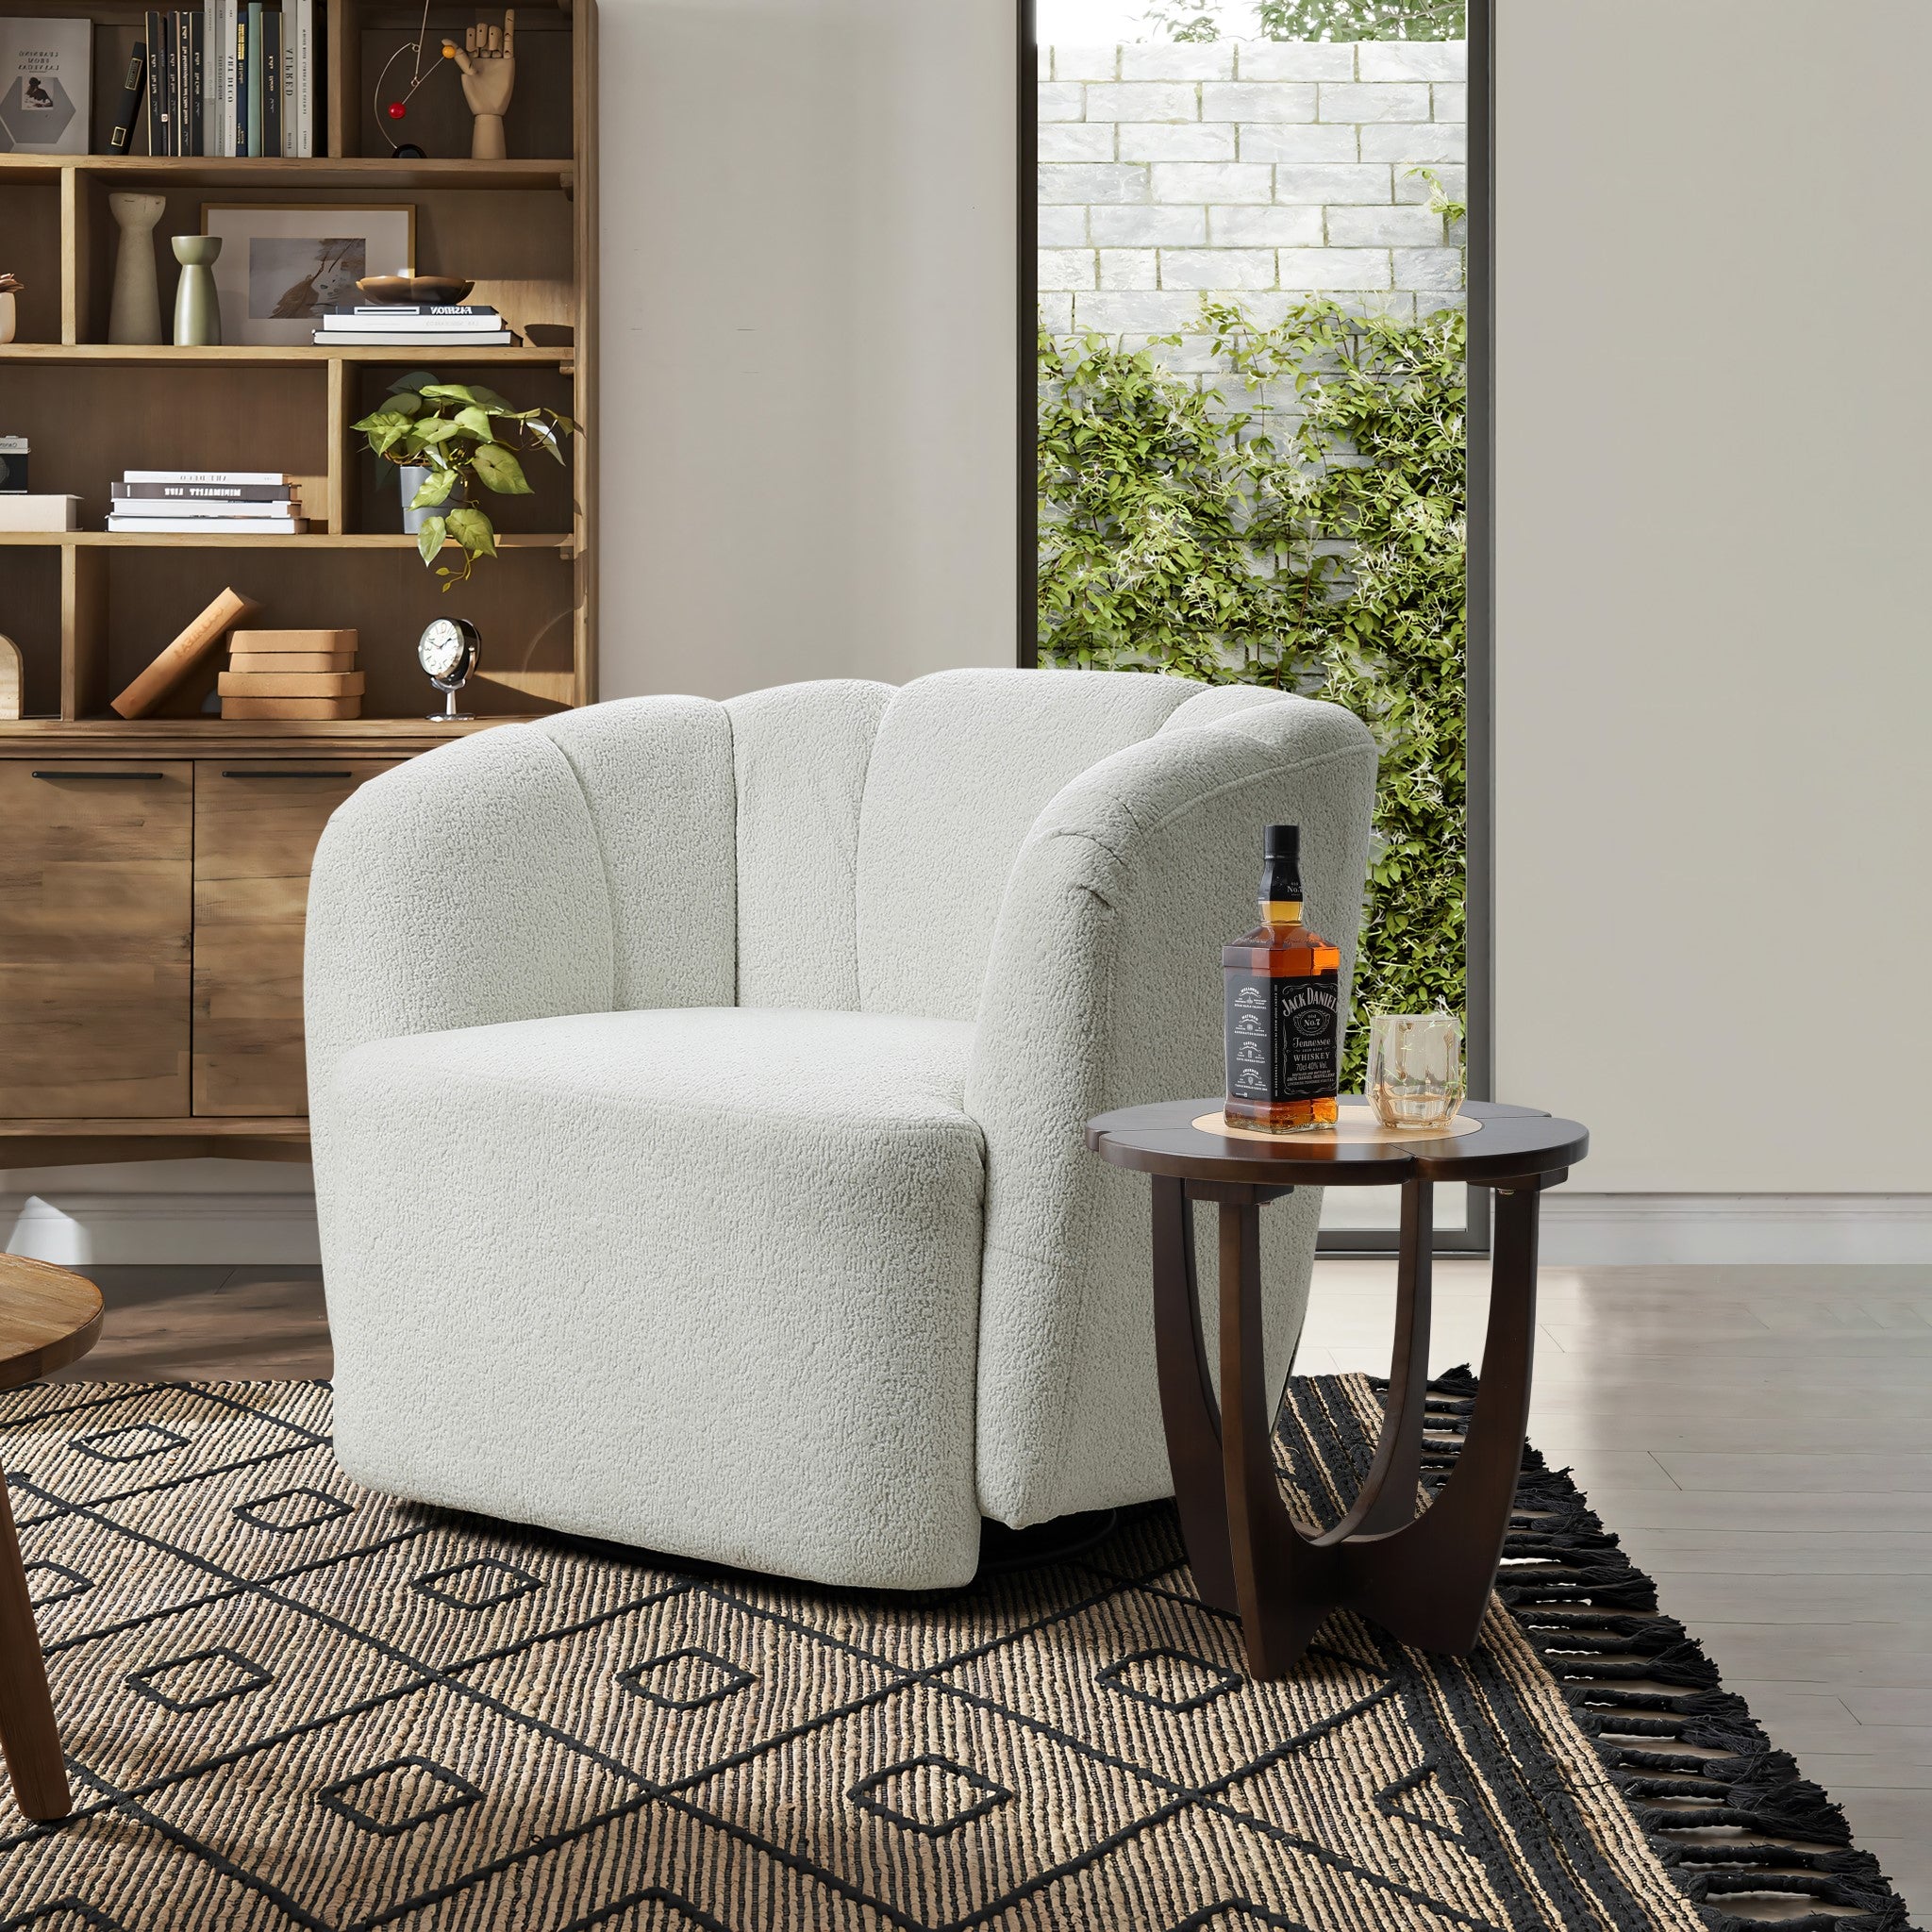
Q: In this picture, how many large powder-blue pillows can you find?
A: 0